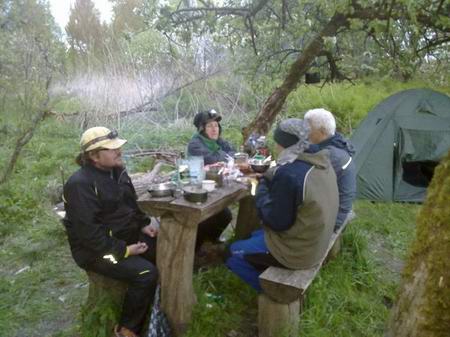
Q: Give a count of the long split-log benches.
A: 1